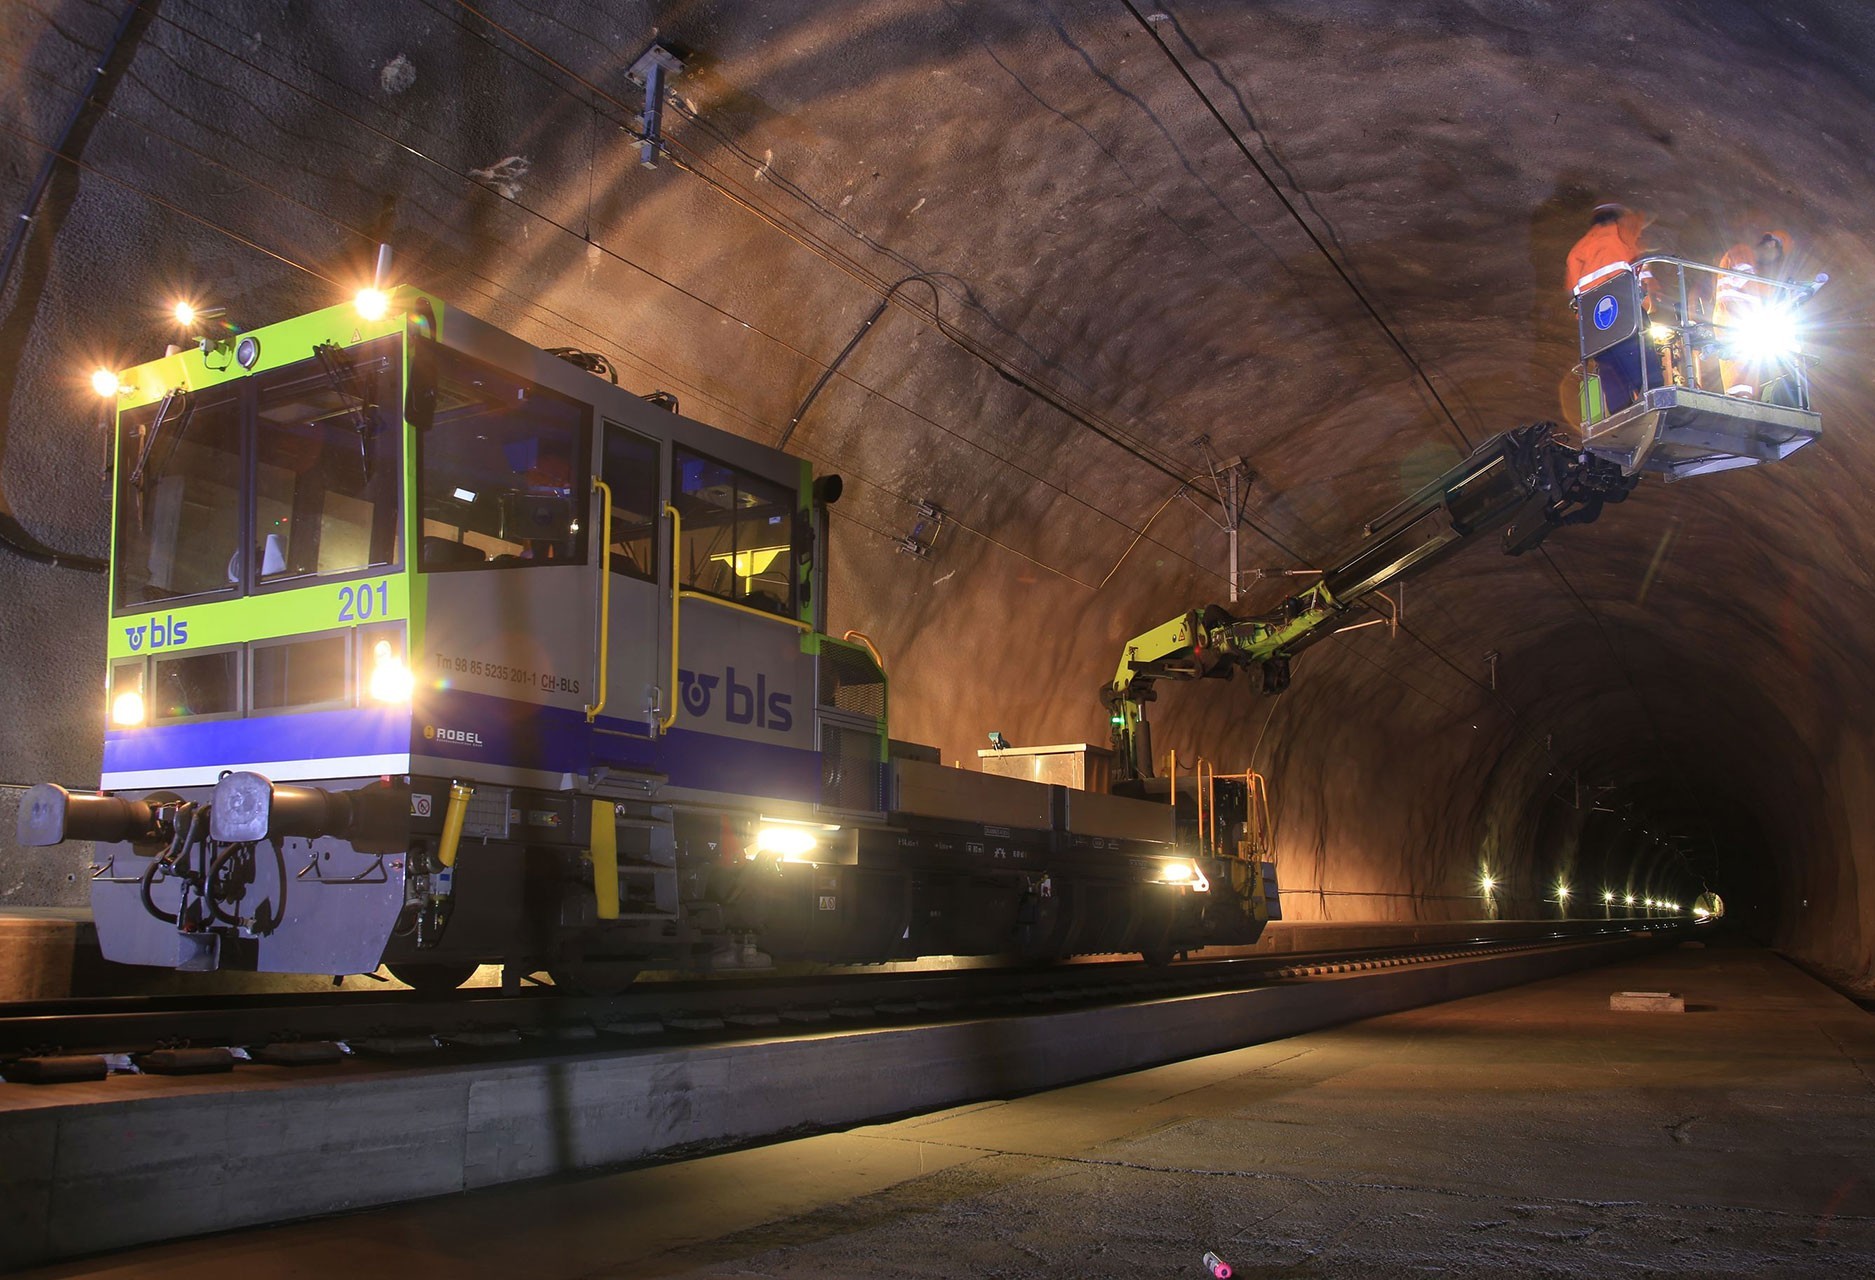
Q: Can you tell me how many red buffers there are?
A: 0